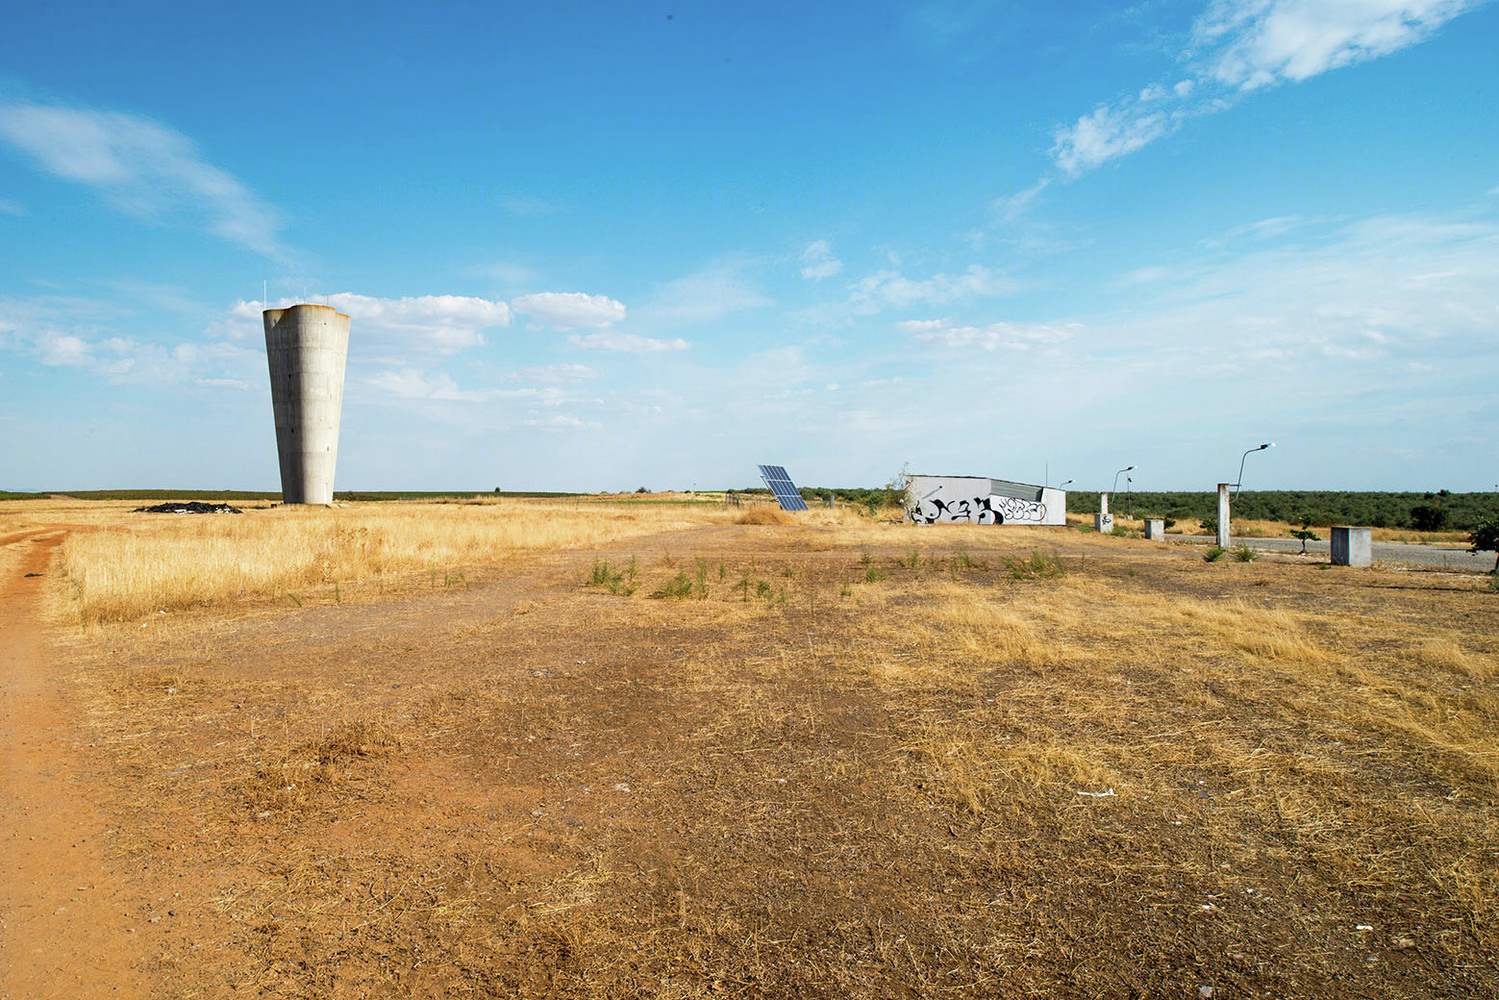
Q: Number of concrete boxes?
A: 3